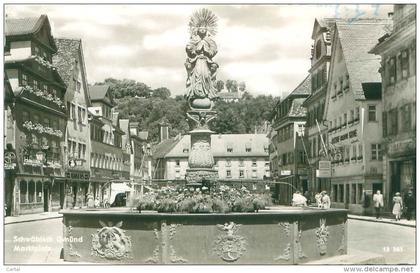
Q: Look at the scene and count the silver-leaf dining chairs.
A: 0